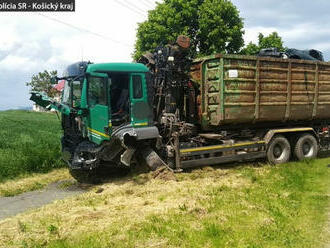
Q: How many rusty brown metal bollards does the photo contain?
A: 0